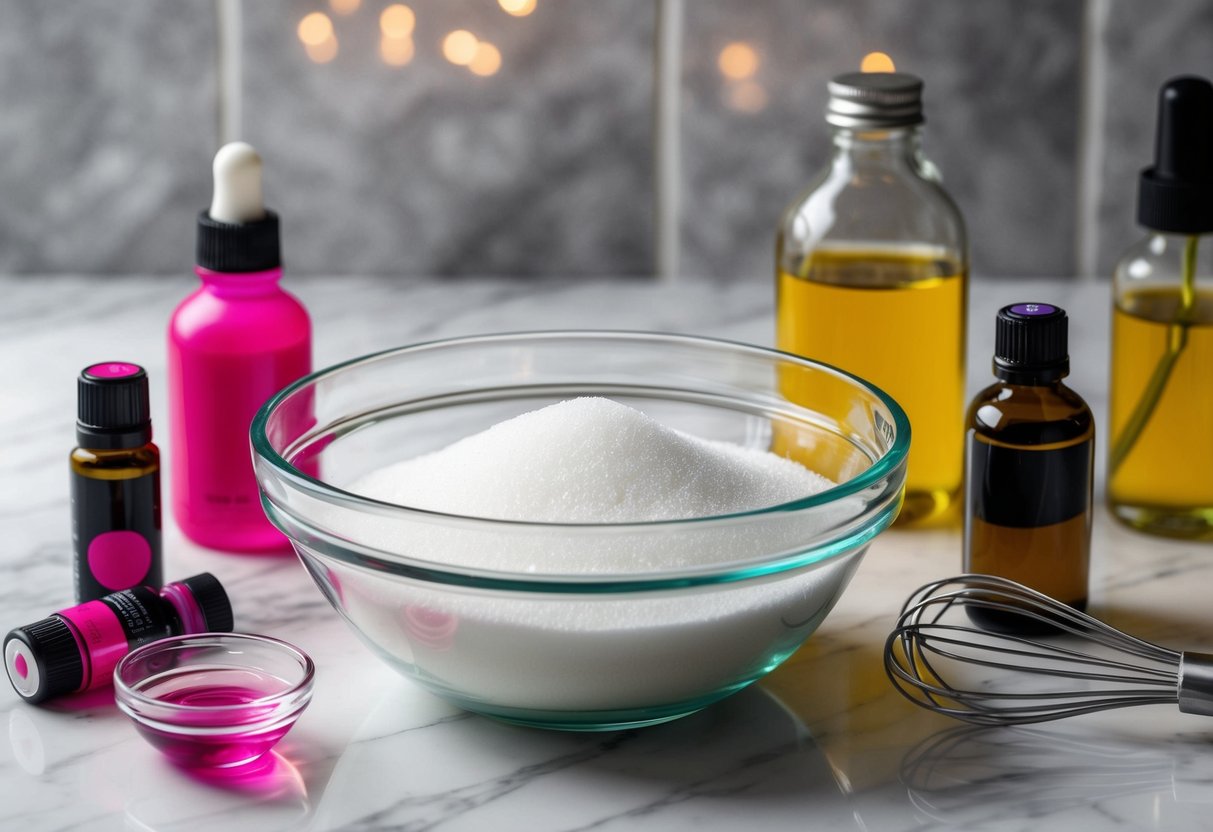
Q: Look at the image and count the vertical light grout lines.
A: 3